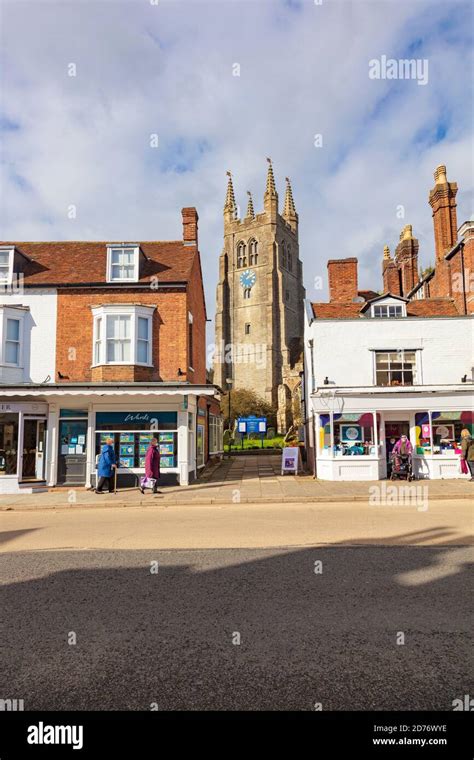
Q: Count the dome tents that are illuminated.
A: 0